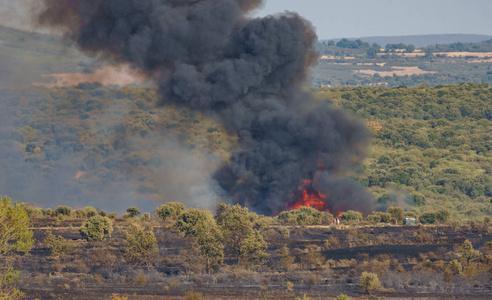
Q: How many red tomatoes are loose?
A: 0